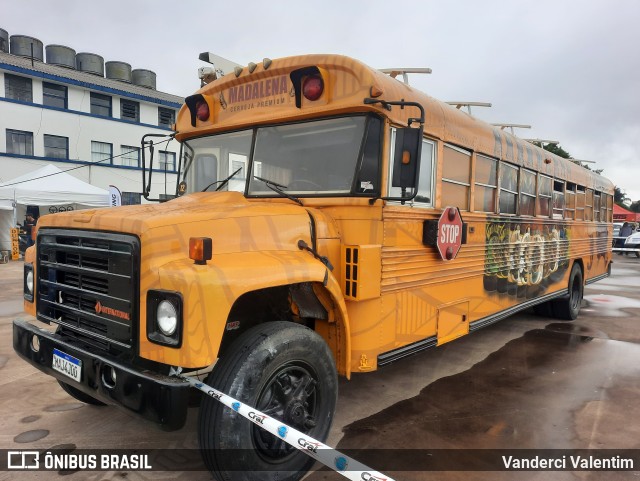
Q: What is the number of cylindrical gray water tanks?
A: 6